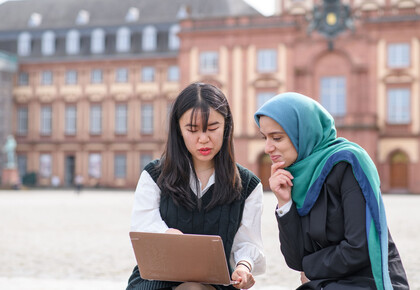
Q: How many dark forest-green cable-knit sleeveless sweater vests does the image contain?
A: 1